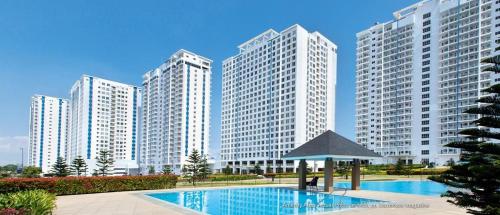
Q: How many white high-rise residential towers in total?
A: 5